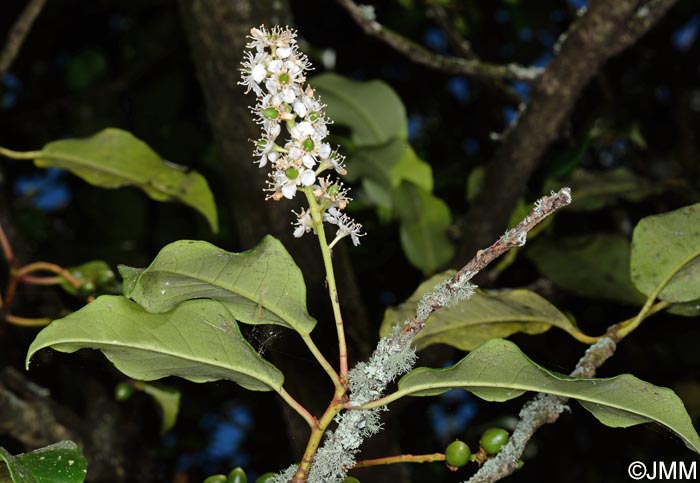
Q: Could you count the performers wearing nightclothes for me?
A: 0